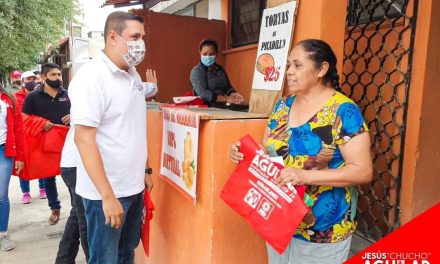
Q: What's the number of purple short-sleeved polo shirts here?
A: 0